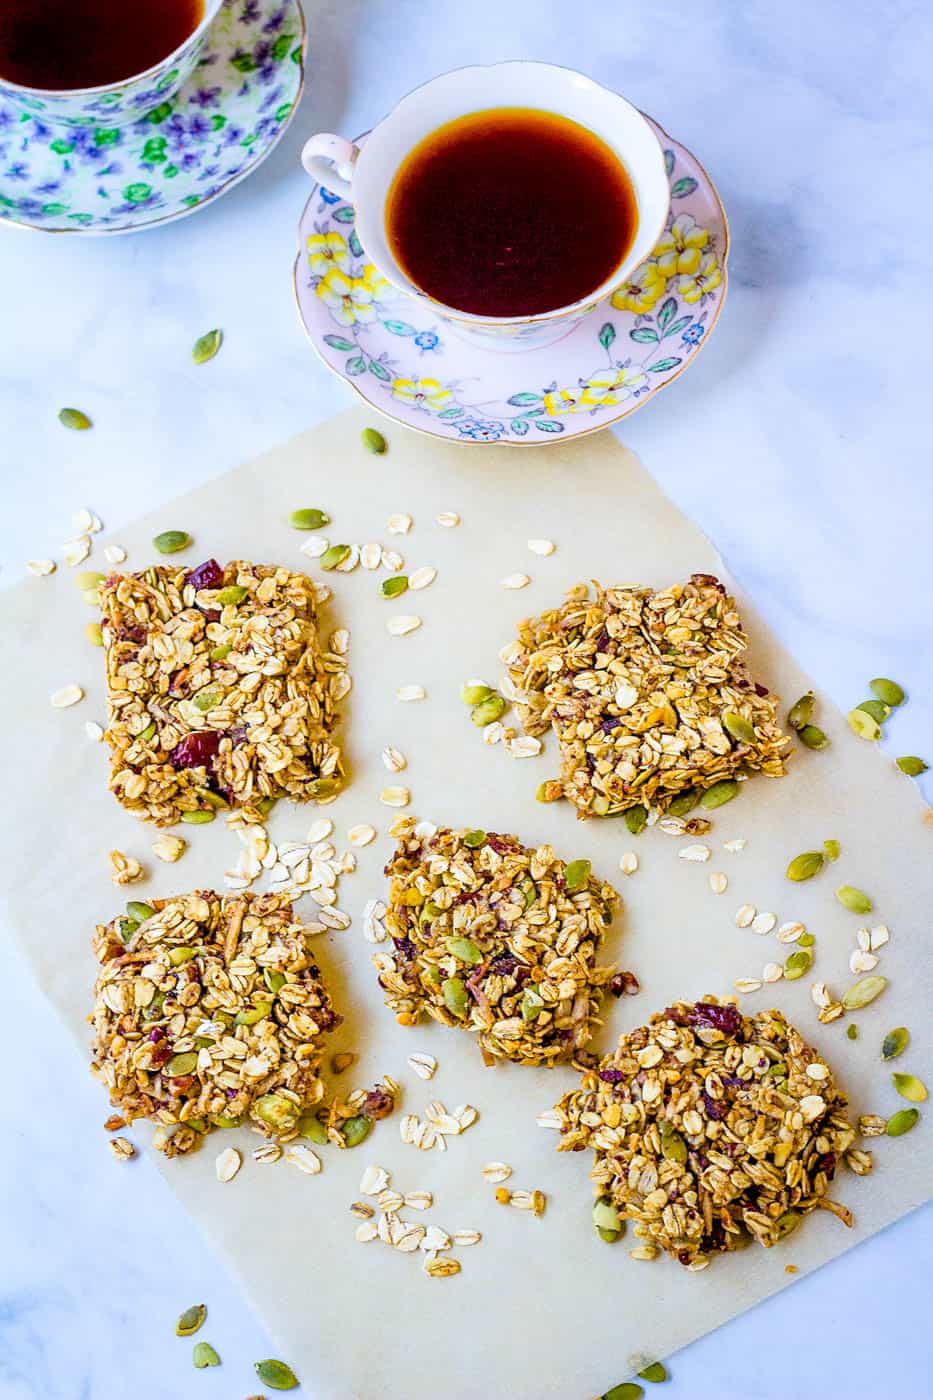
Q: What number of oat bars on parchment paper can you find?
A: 5